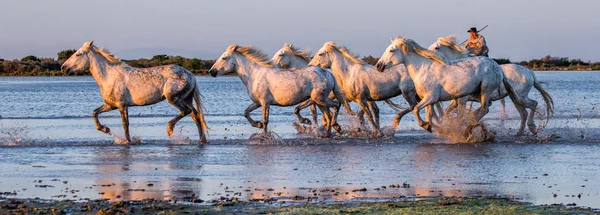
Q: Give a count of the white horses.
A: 6